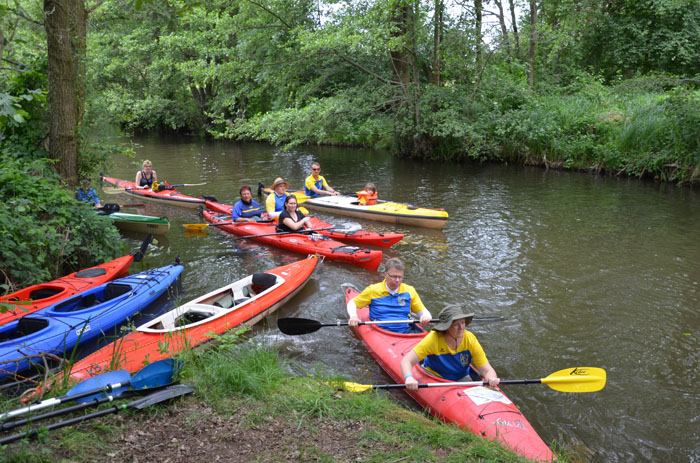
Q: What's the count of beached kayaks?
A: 3